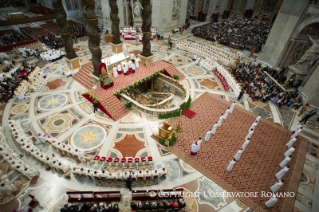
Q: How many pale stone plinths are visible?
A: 4